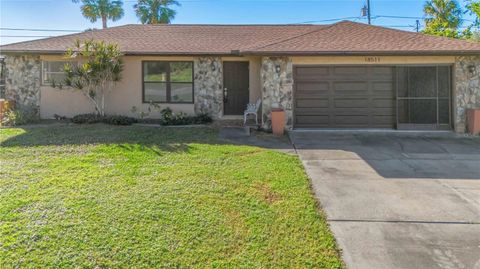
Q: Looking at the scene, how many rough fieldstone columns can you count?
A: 4